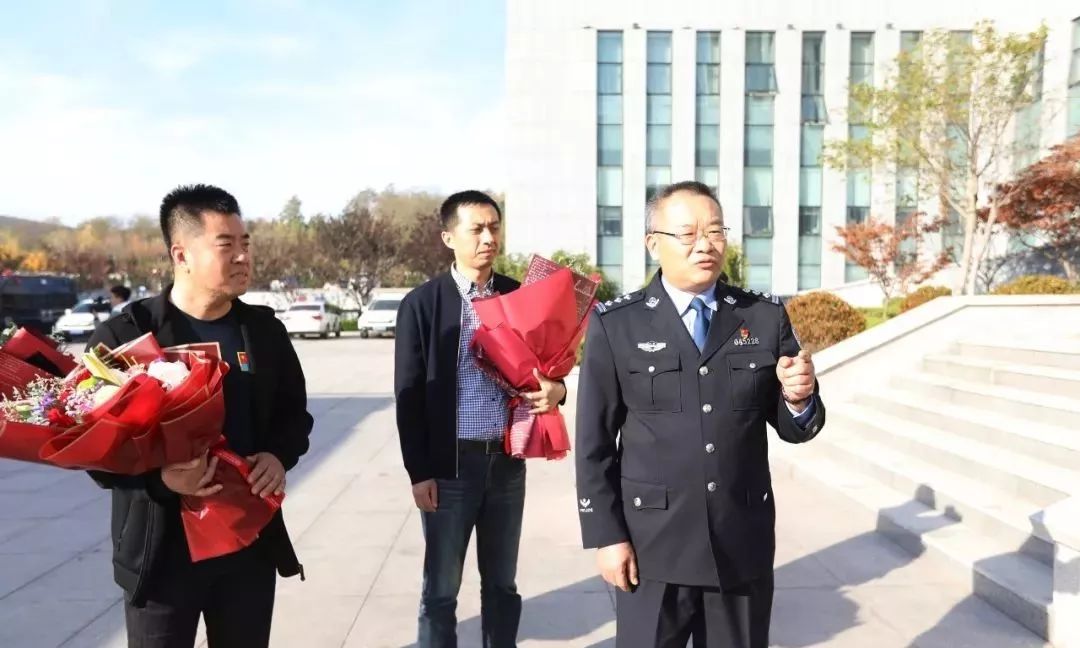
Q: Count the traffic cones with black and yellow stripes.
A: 0